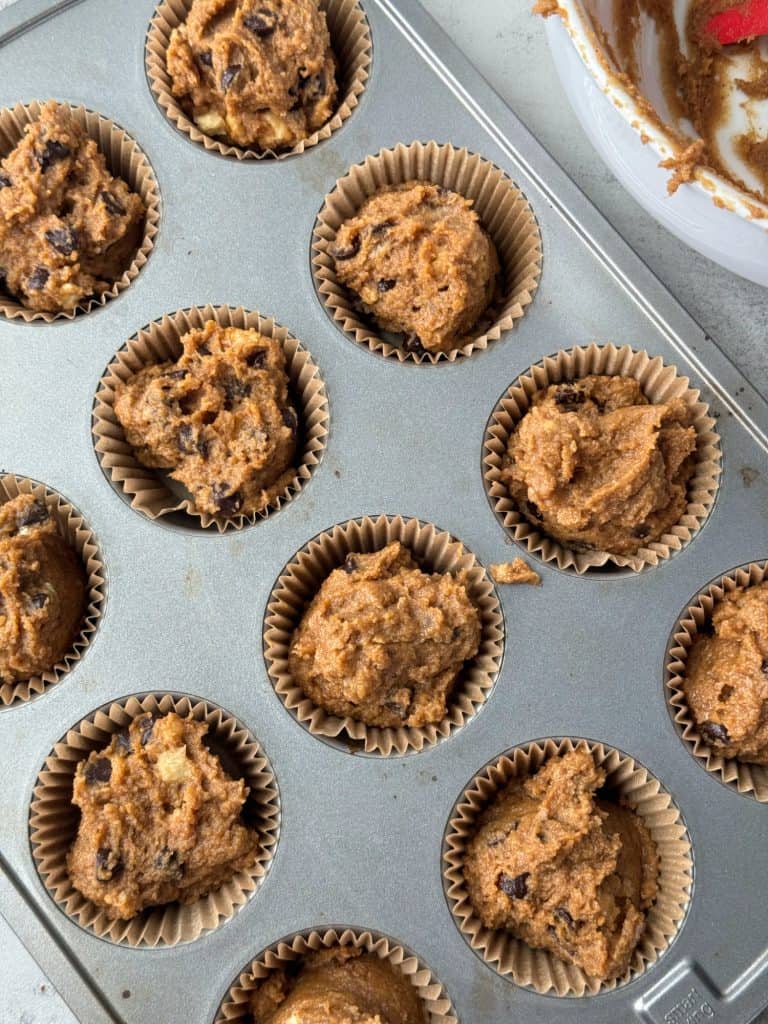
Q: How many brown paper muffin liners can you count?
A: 11